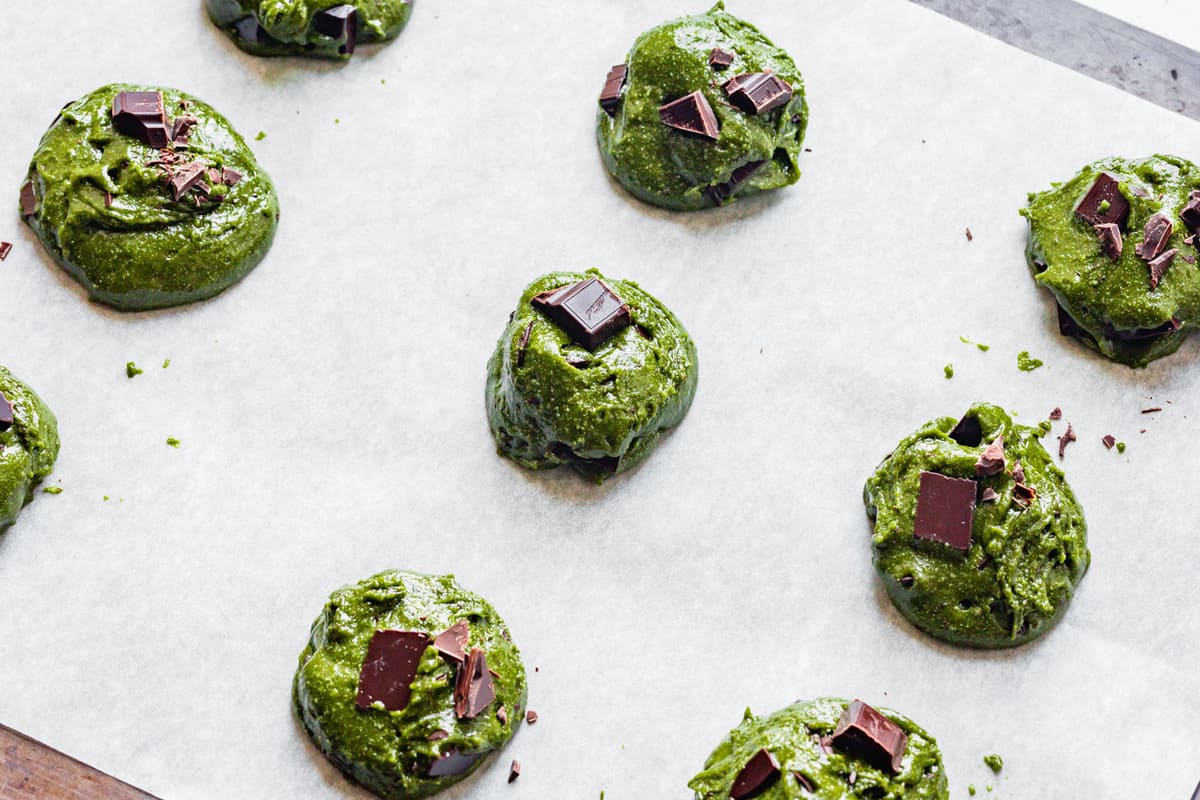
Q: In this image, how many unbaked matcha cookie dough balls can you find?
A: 9